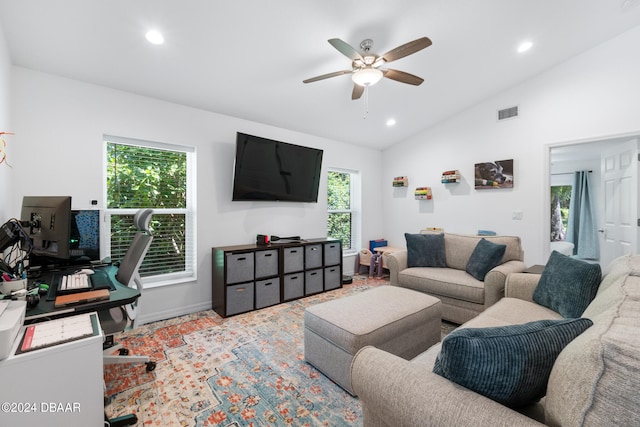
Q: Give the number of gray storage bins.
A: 10